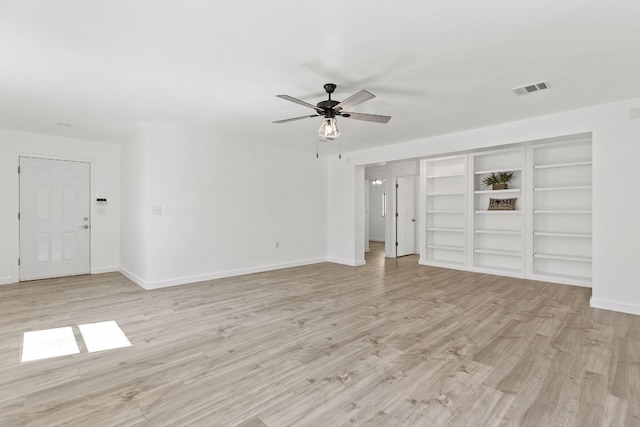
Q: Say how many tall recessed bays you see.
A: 3